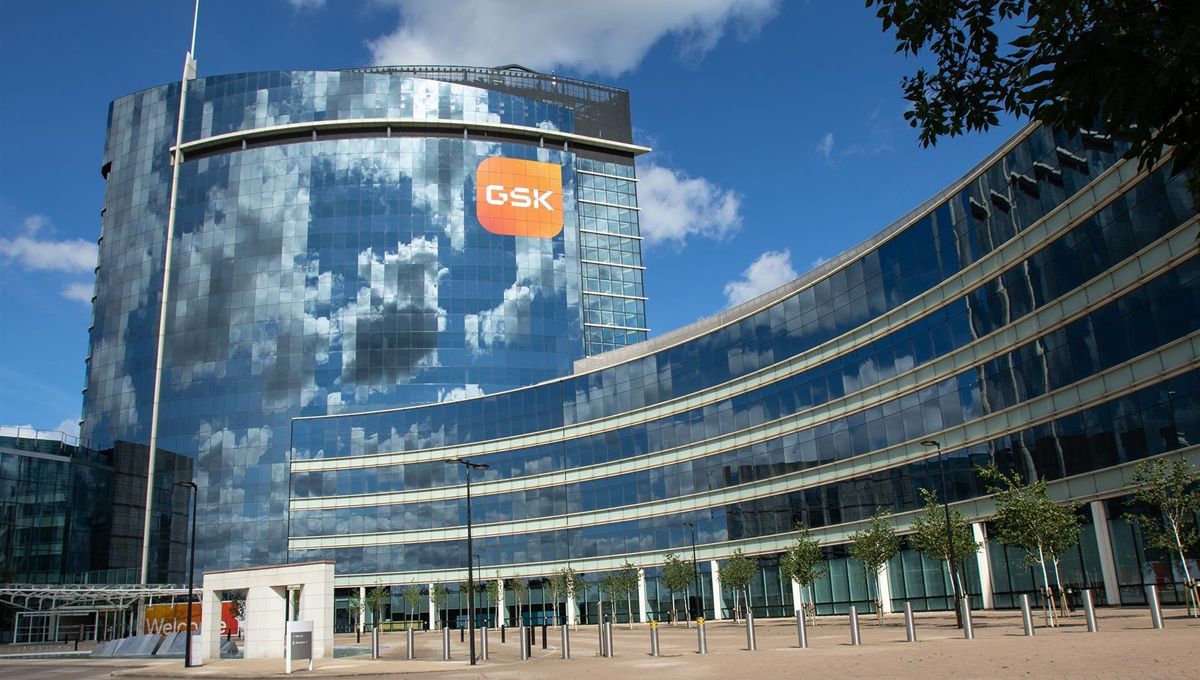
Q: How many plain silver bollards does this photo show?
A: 15